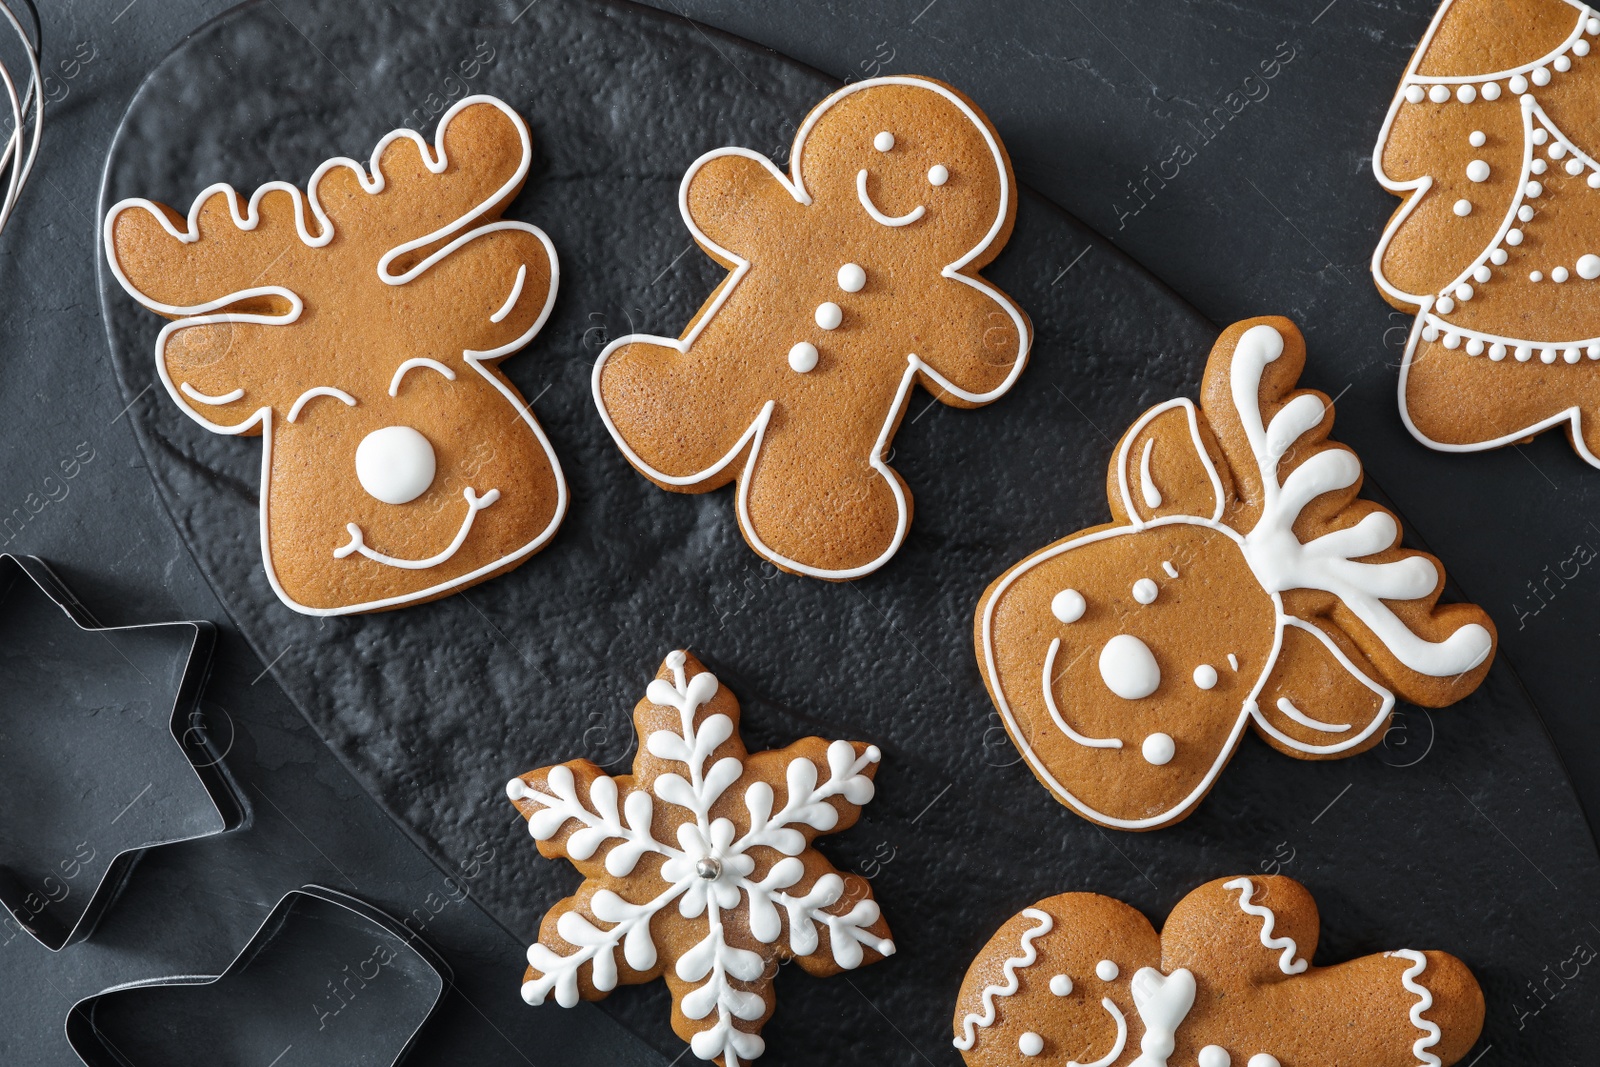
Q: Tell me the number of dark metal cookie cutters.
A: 2